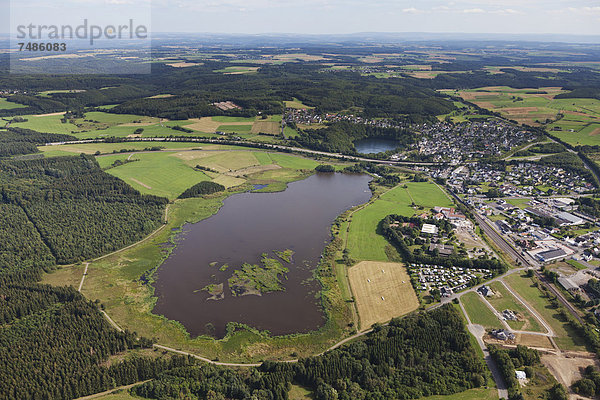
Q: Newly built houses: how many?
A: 3